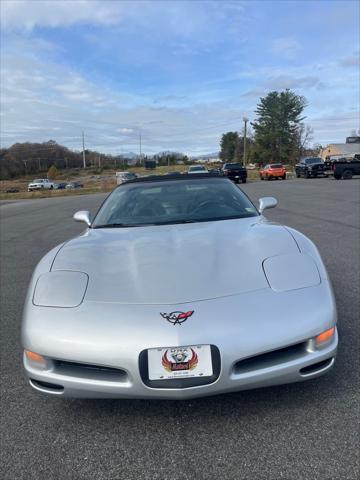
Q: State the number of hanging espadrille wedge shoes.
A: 0